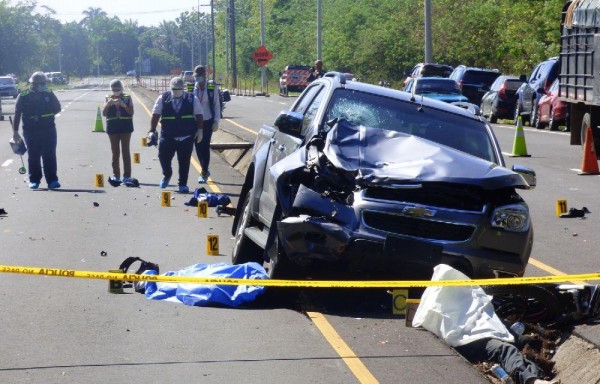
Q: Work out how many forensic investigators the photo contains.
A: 4